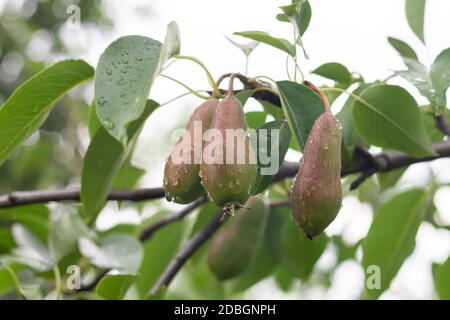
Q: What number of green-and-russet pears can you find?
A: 4